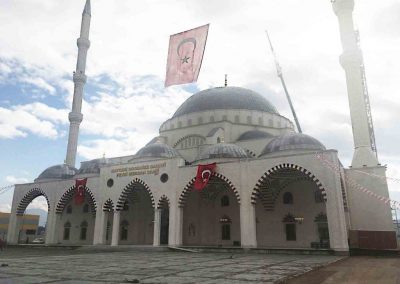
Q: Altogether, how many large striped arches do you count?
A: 5